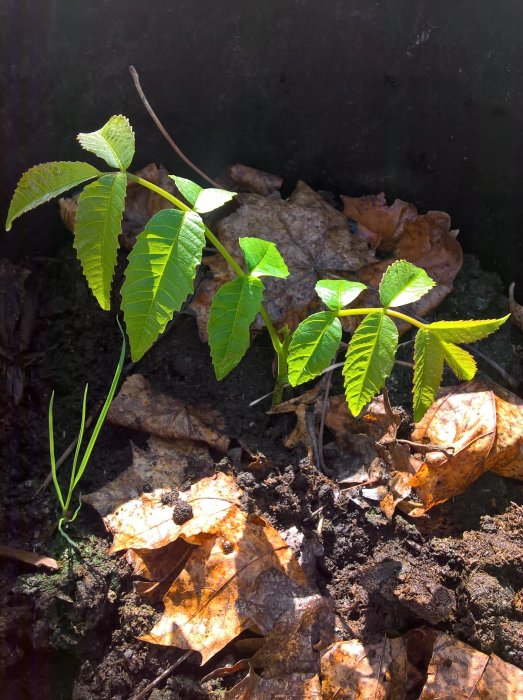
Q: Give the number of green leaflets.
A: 14